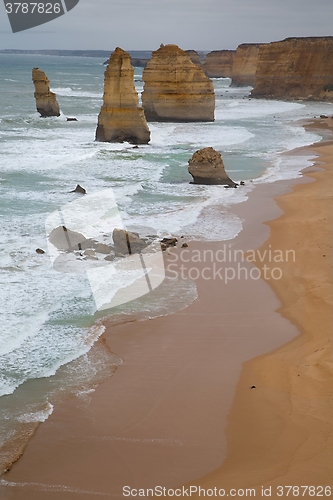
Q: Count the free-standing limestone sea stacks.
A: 4